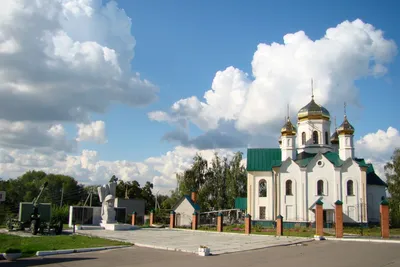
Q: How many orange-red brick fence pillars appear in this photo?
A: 10